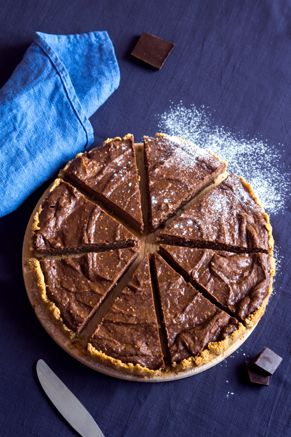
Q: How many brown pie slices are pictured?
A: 8